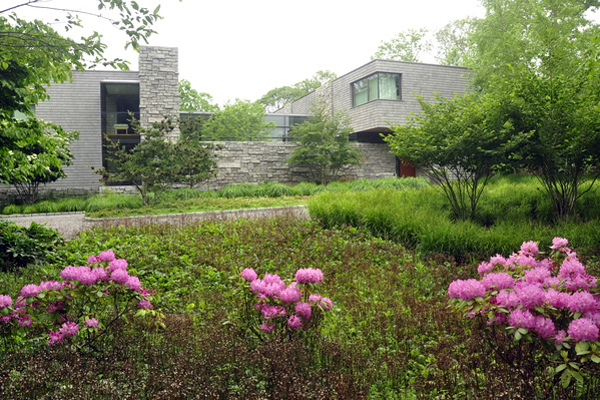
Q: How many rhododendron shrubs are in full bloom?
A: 3